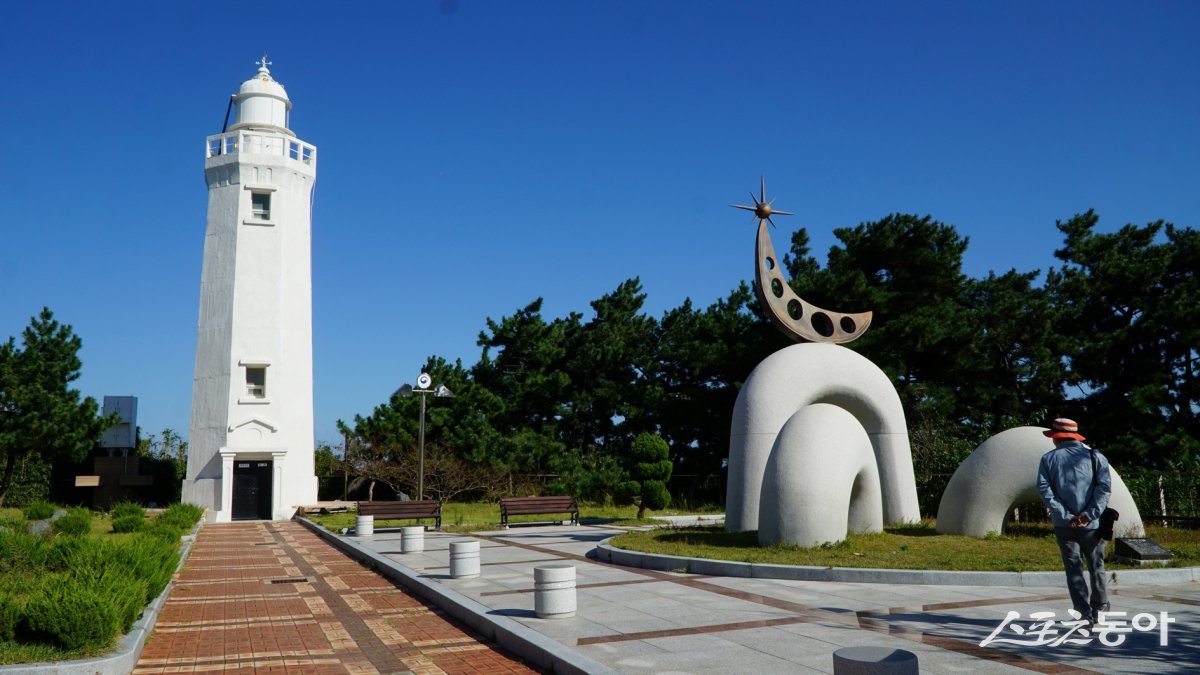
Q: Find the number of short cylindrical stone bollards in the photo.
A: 5